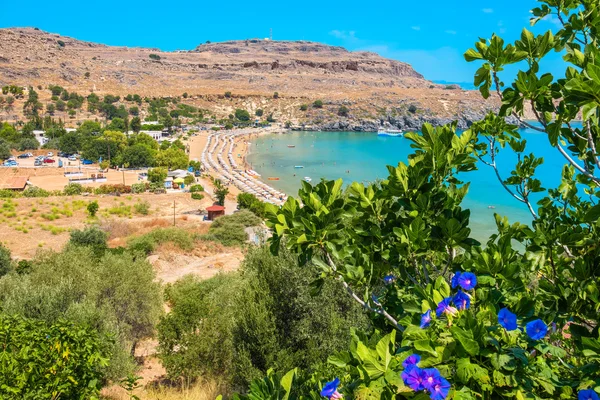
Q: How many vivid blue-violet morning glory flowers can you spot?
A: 14